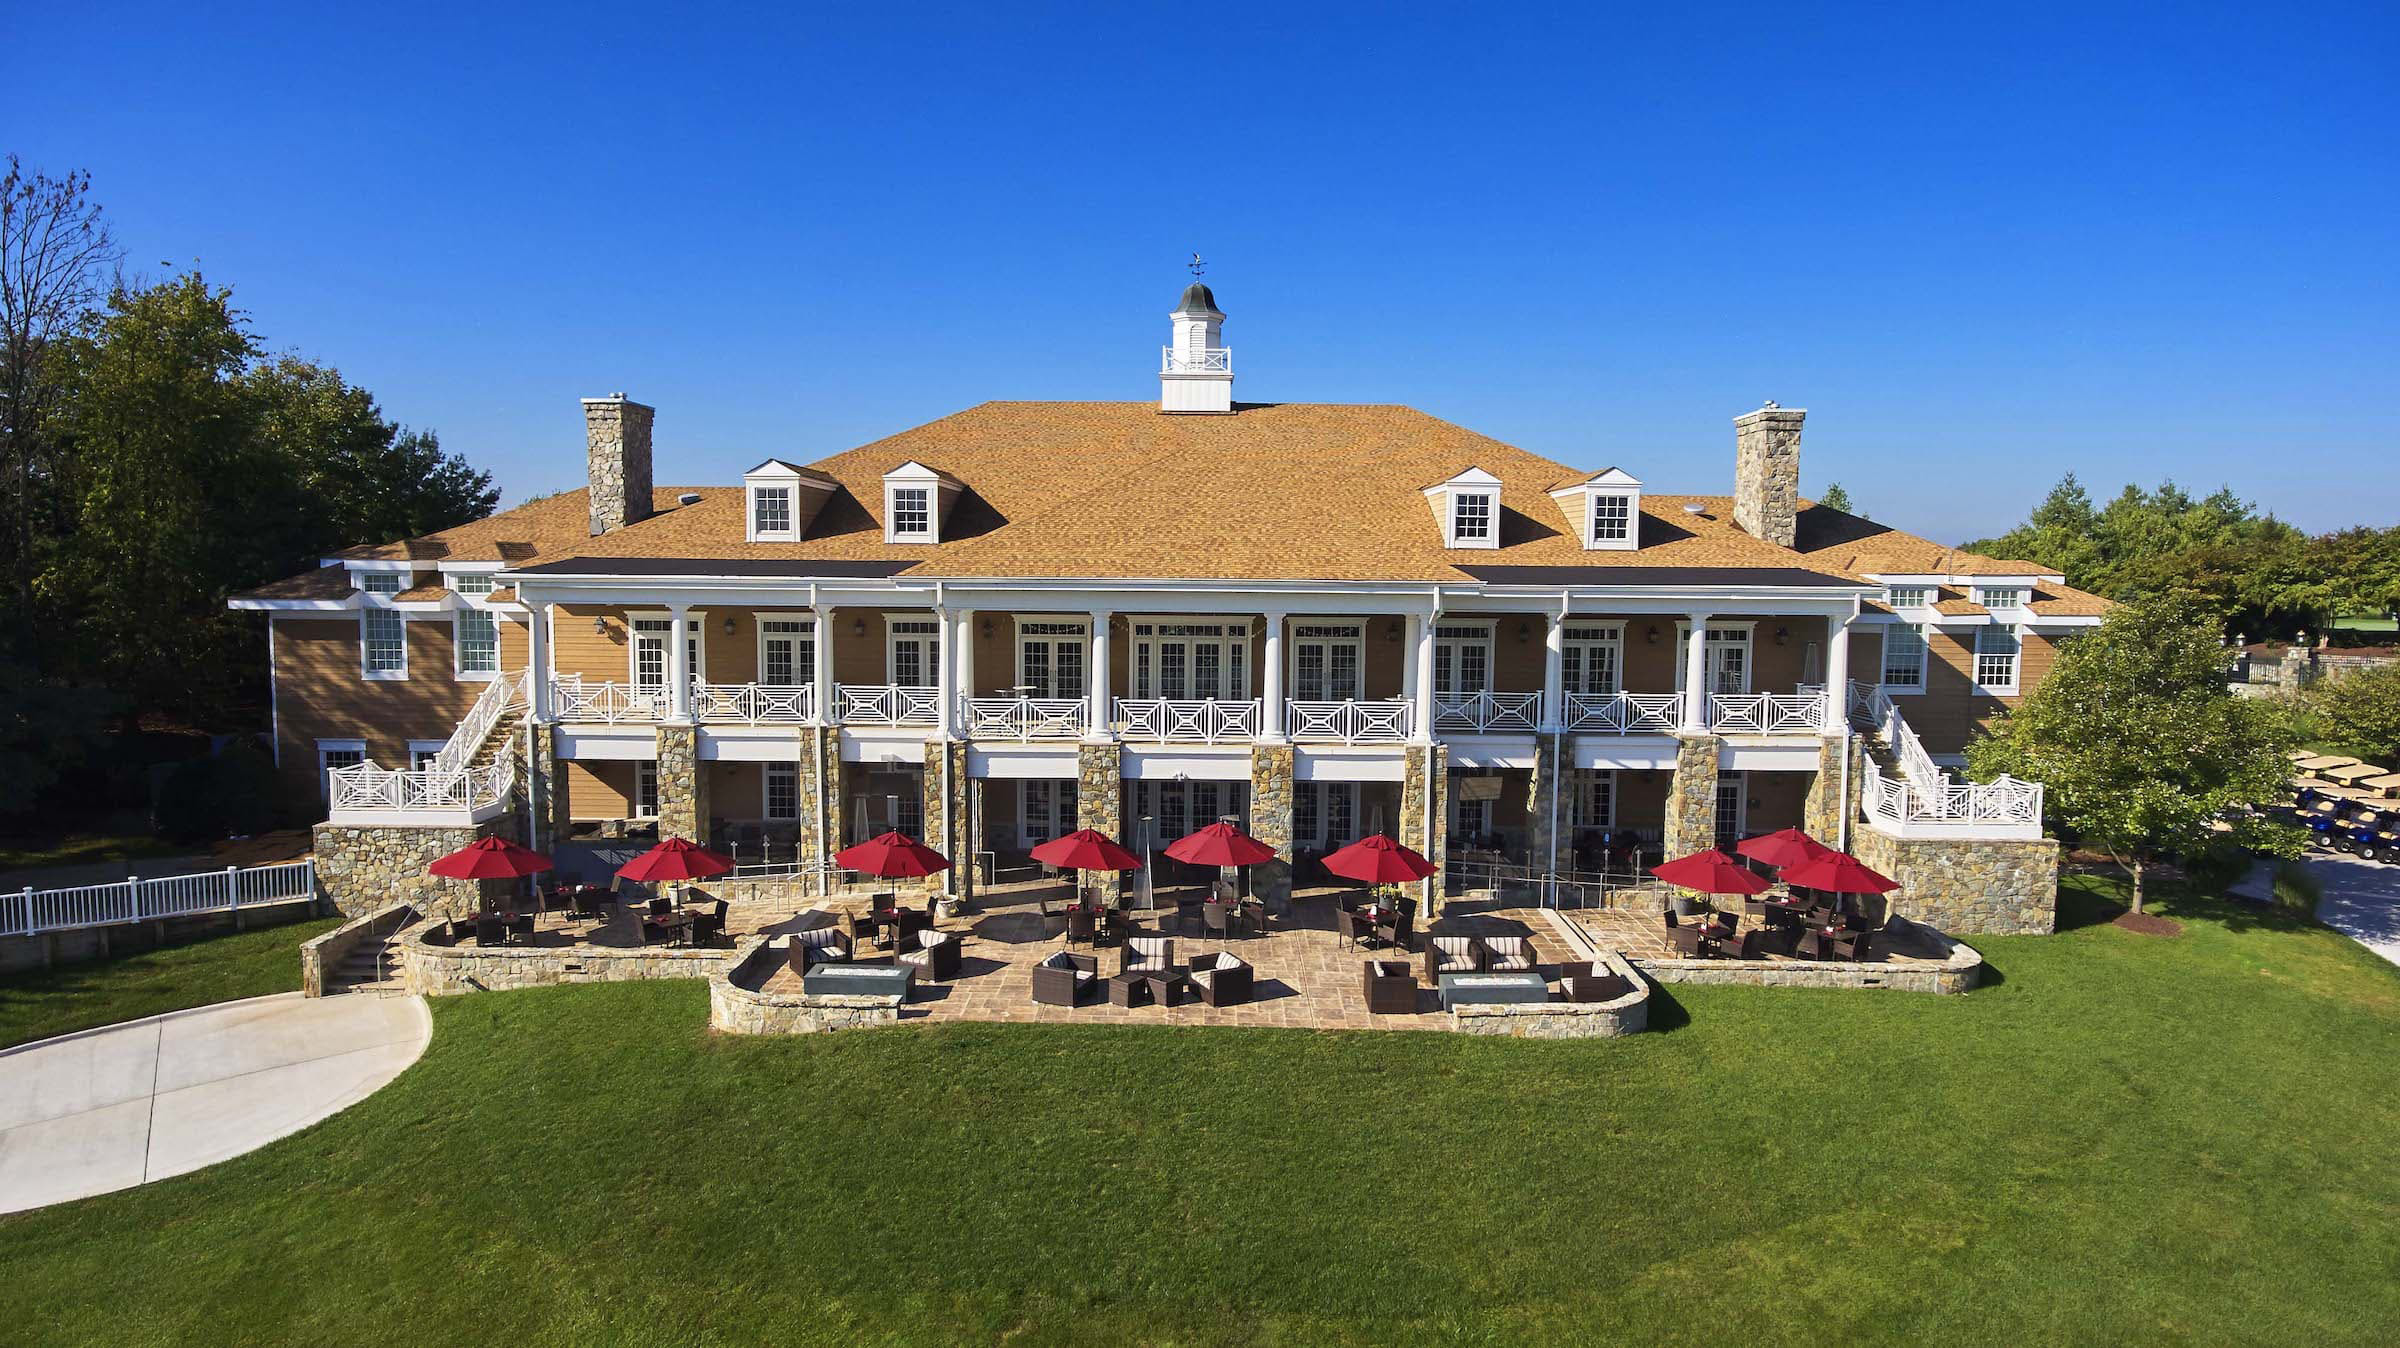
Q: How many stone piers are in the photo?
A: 10